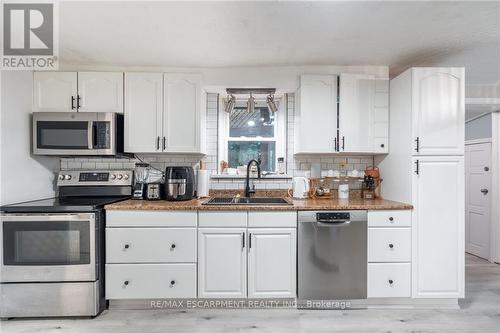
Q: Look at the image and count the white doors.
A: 11